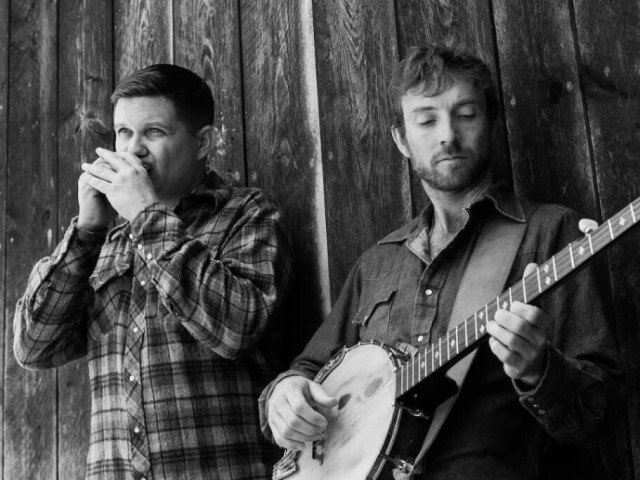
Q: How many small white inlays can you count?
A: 10